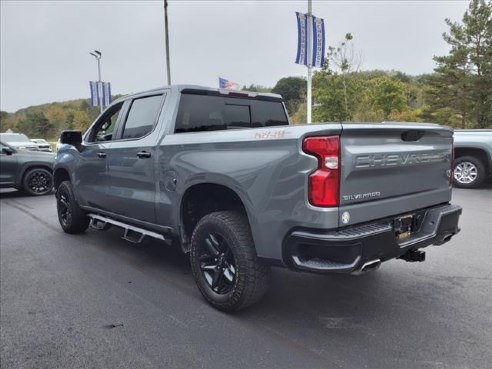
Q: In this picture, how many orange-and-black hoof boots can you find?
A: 0